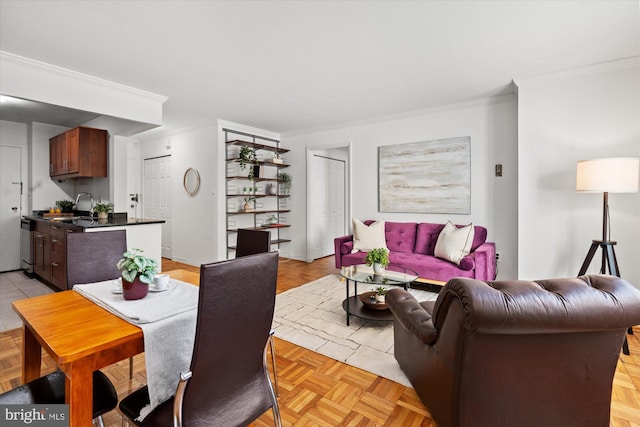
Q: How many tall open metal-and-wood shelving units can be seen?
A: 1